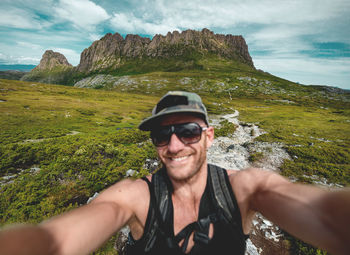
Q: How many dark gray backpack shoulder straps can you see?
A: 2